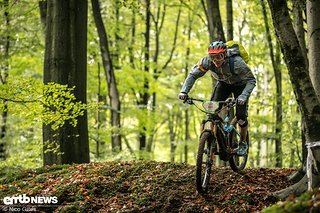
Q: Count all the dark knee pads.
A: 1